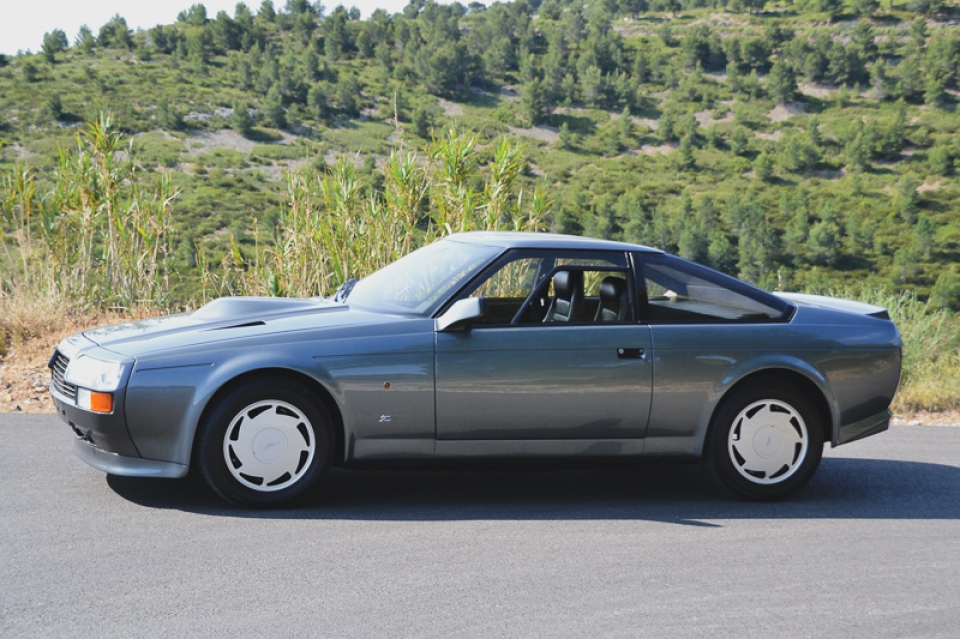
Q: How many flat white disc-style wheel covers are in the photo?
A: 2